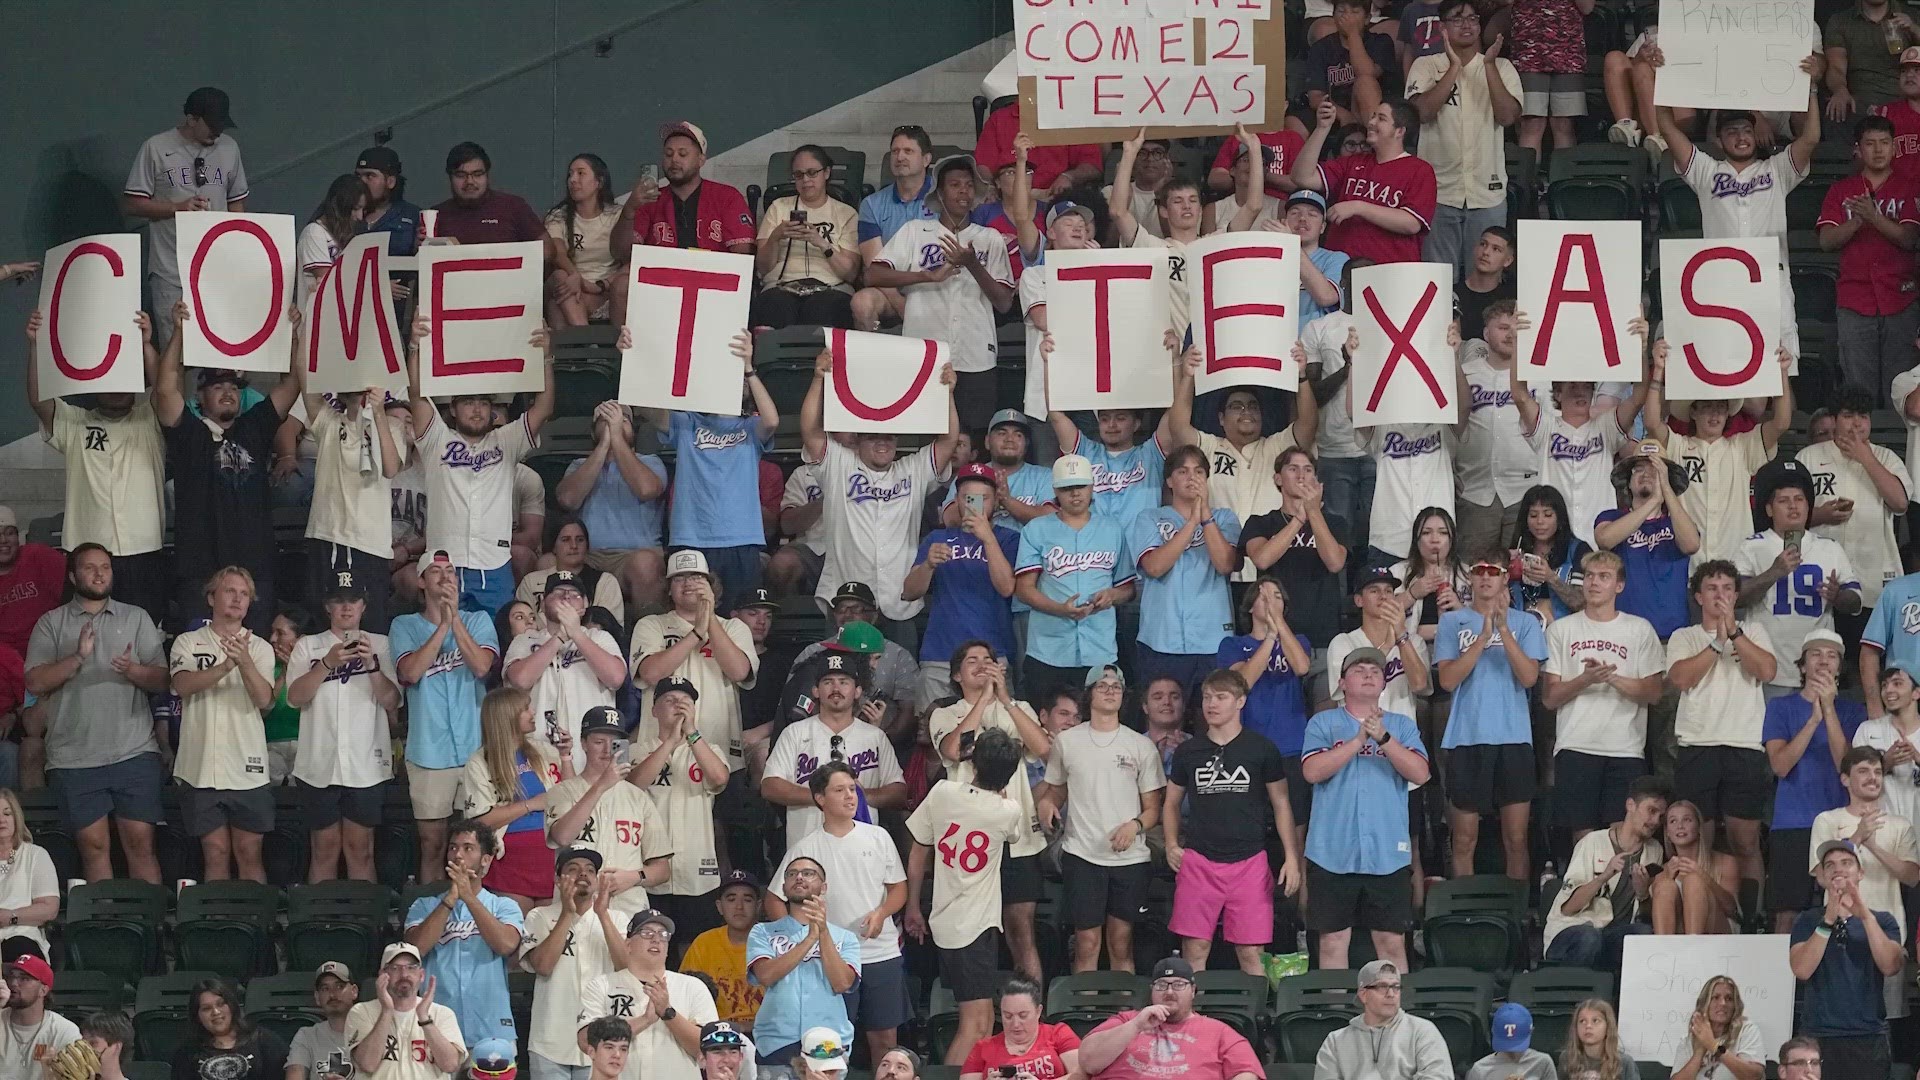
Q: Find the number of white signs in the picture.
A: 14